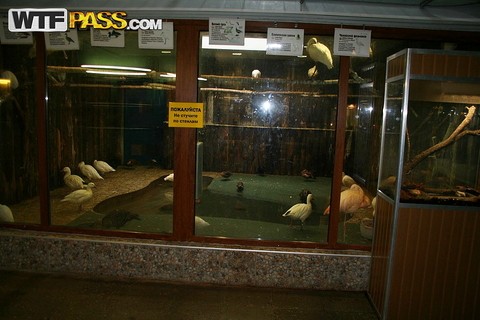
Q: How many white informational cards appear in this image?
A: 7